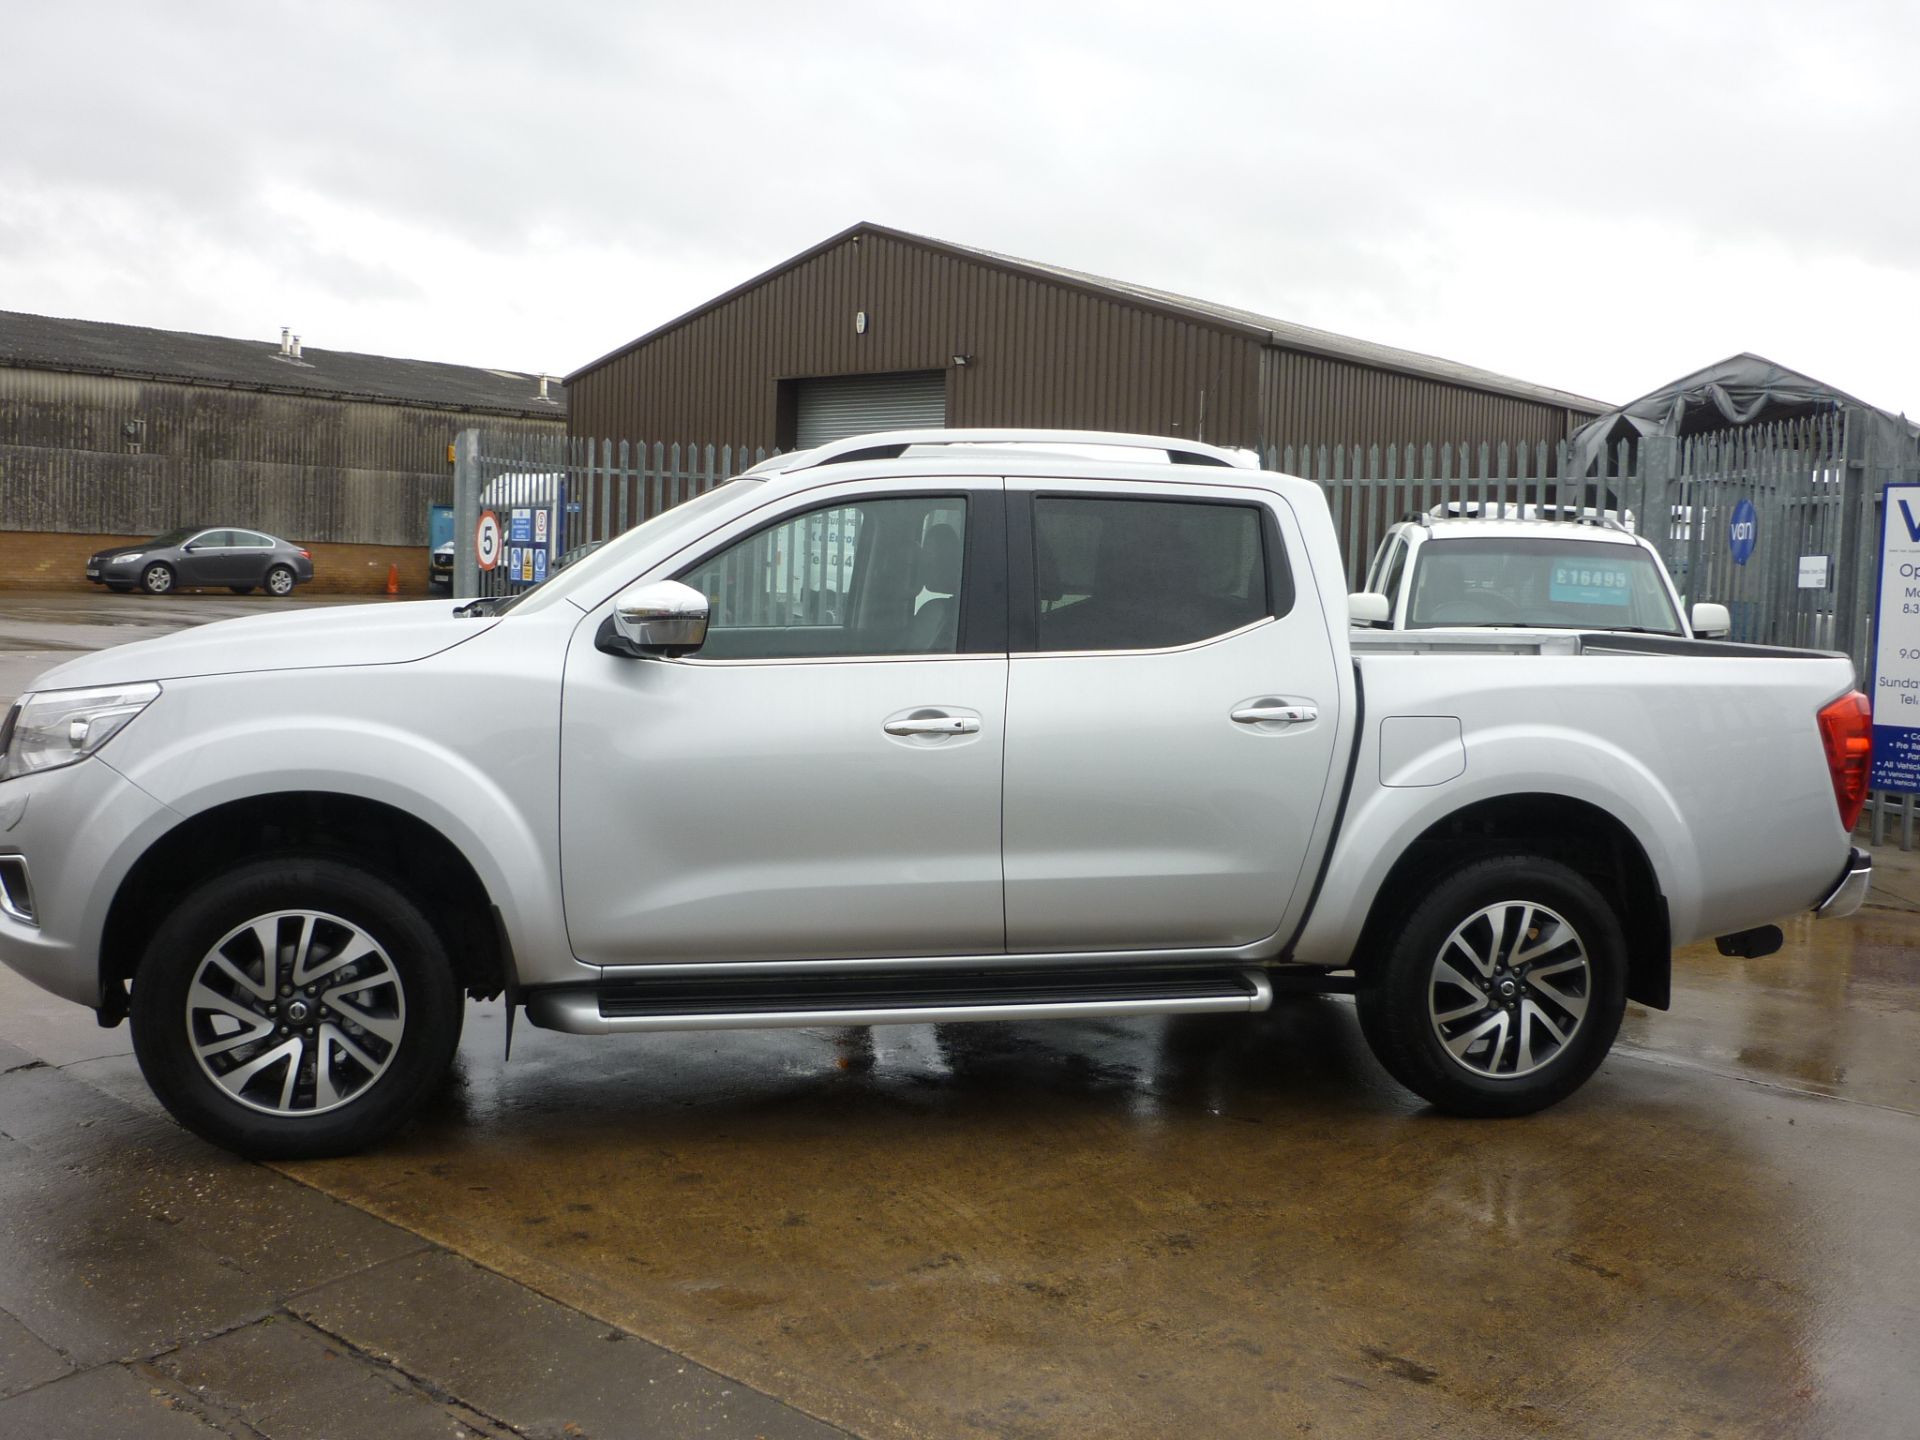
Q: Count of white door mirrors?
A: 2